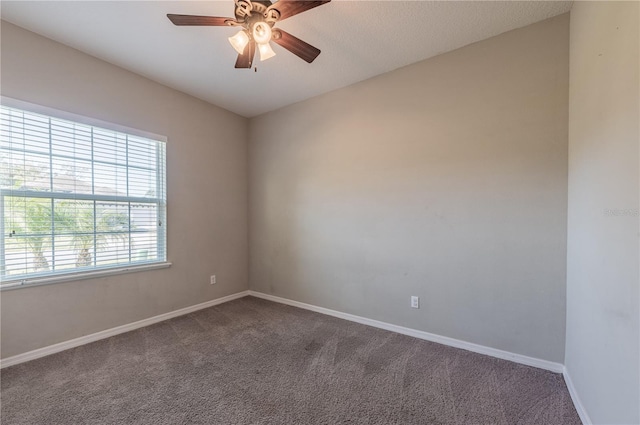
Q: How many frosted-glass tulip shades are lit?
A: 3